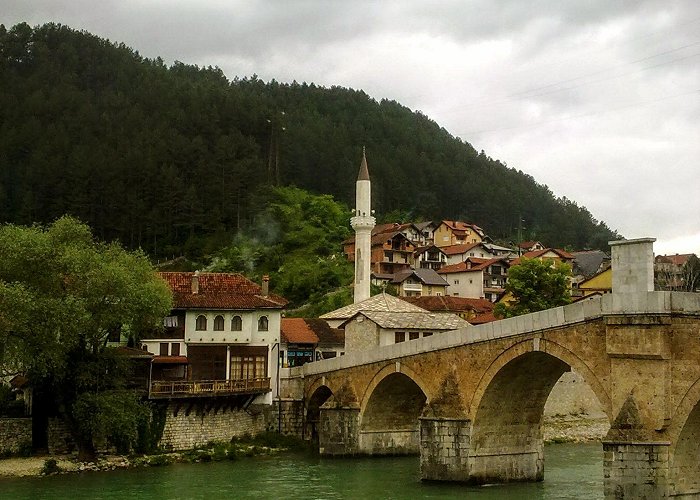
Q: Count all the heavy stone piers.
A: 3